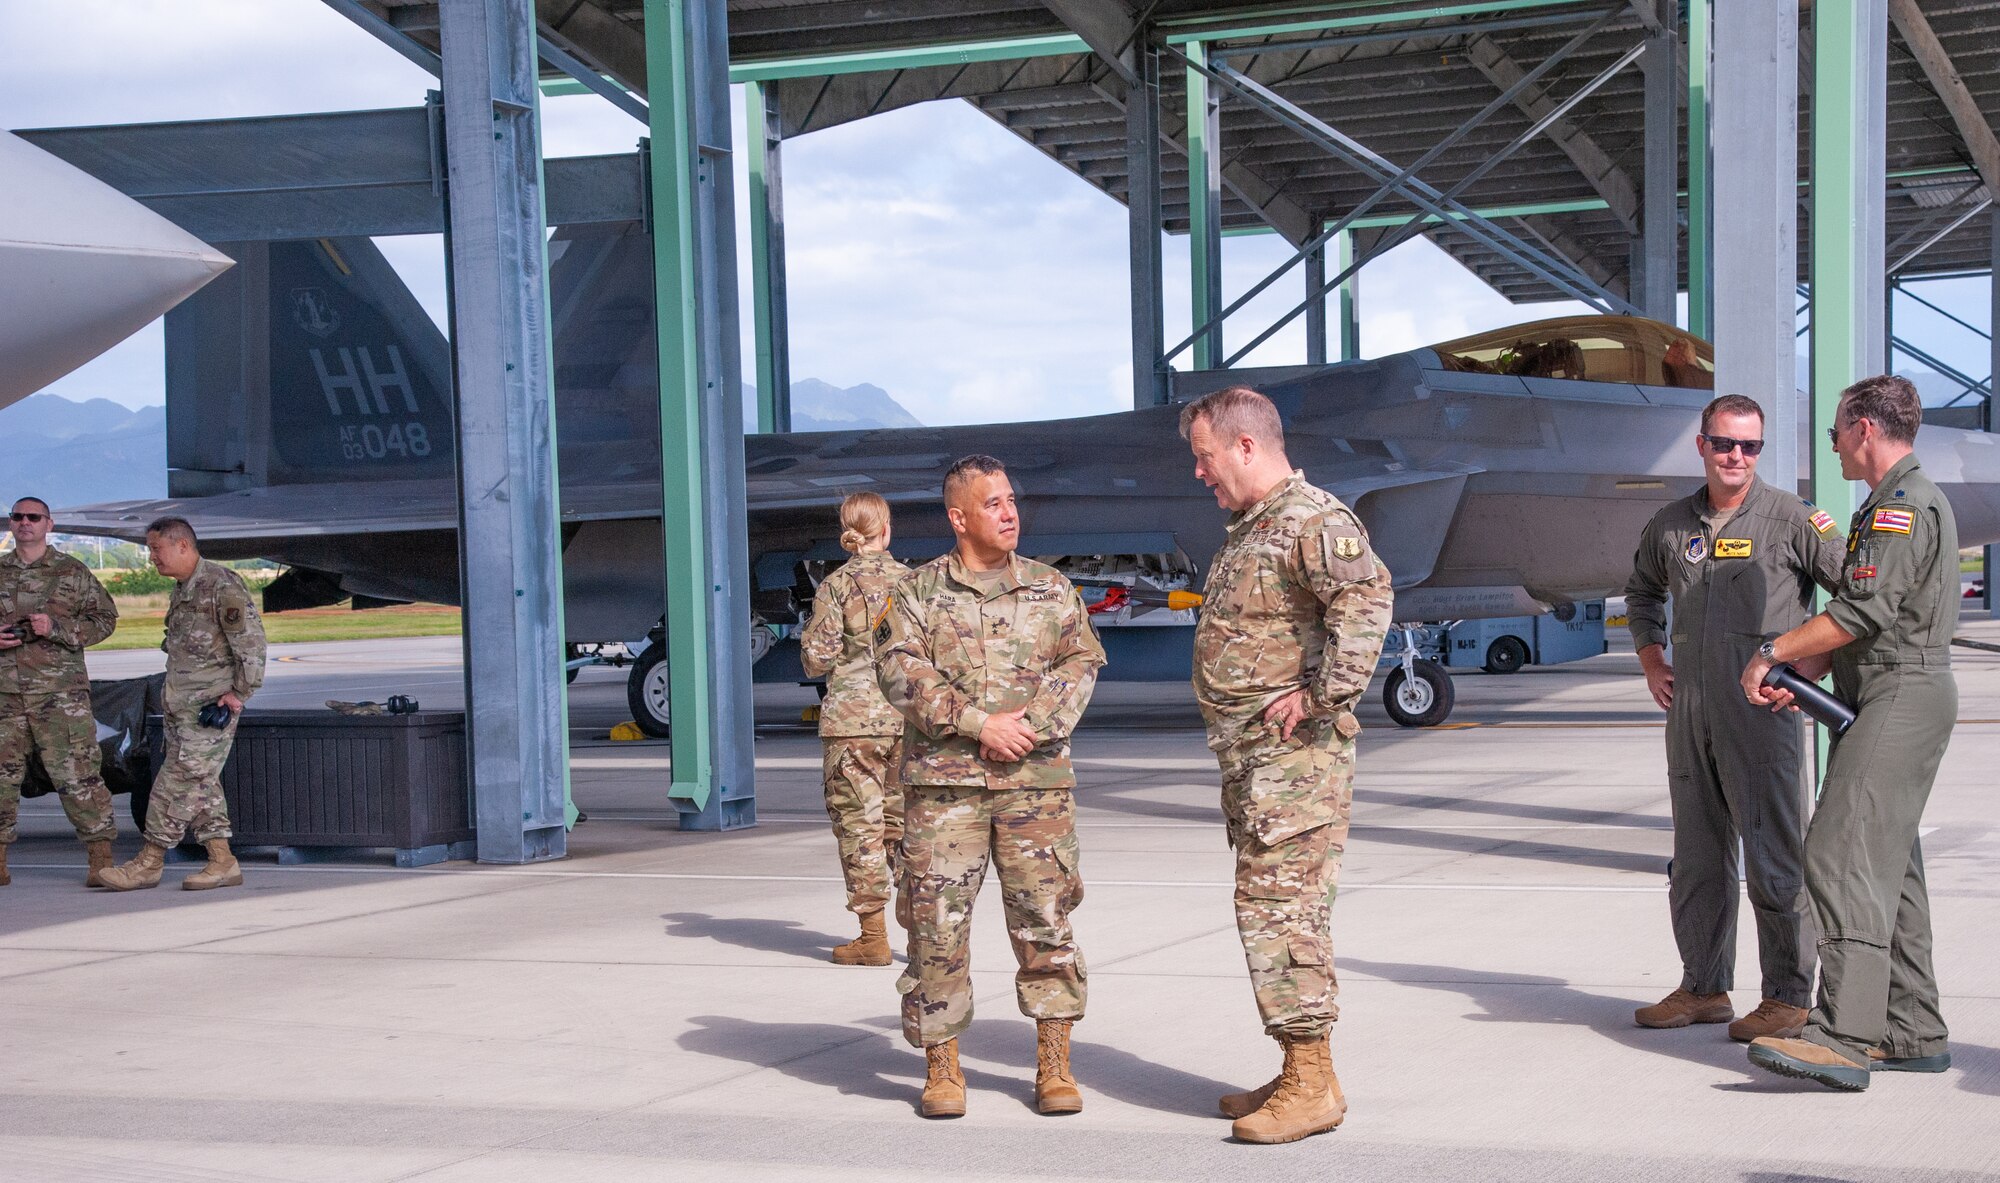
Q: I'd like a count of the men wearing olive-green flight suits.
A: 2